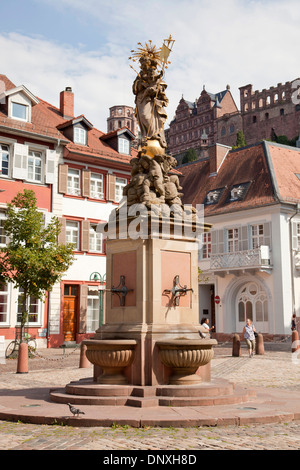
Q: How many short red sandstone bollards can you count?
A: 5